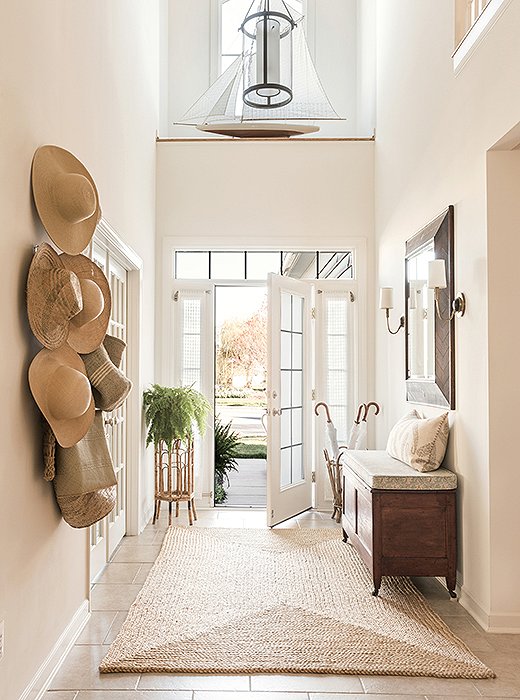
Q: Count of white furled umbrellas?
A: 3